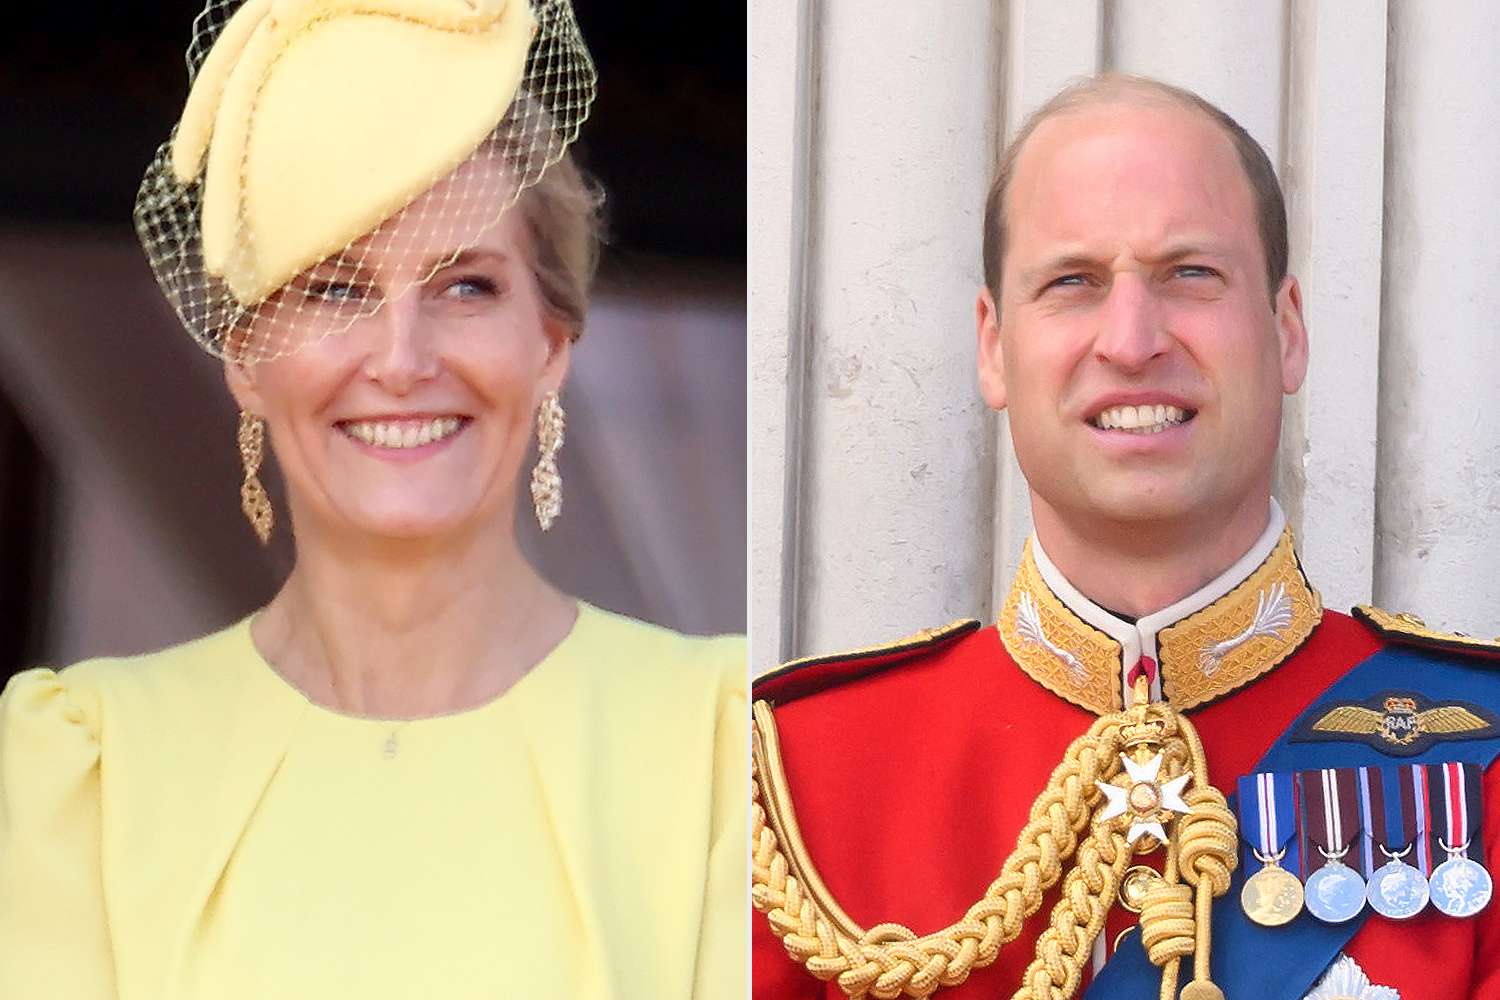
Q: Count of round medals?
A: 4